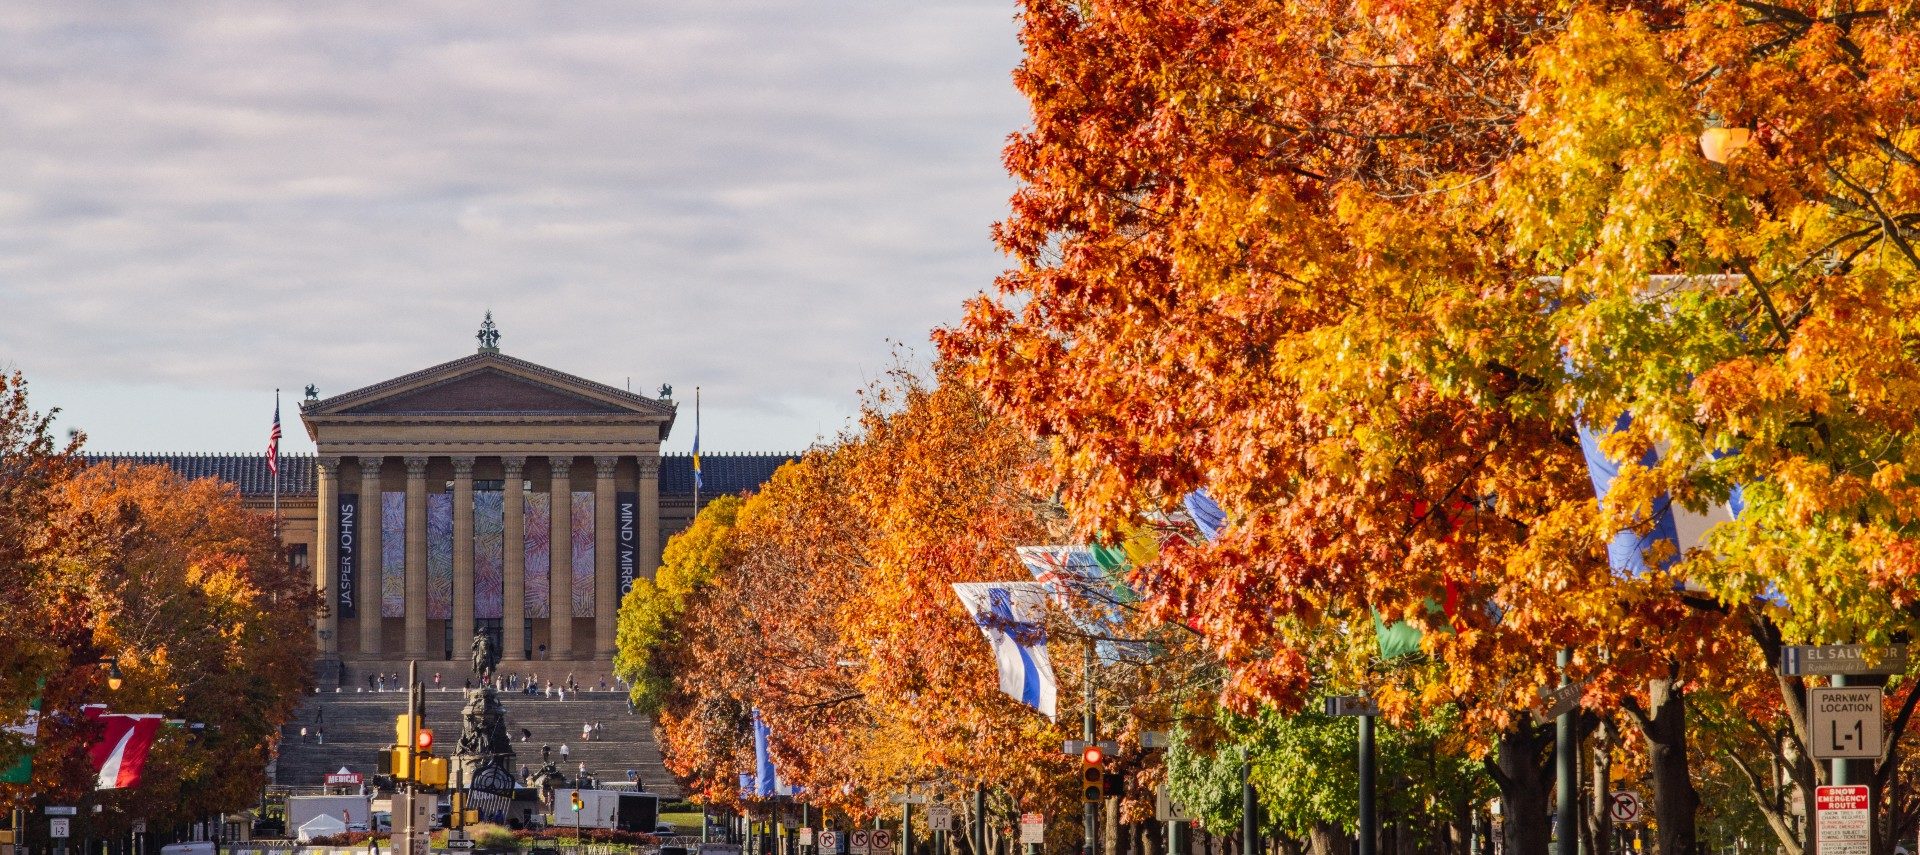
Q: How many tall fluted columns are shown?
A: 8